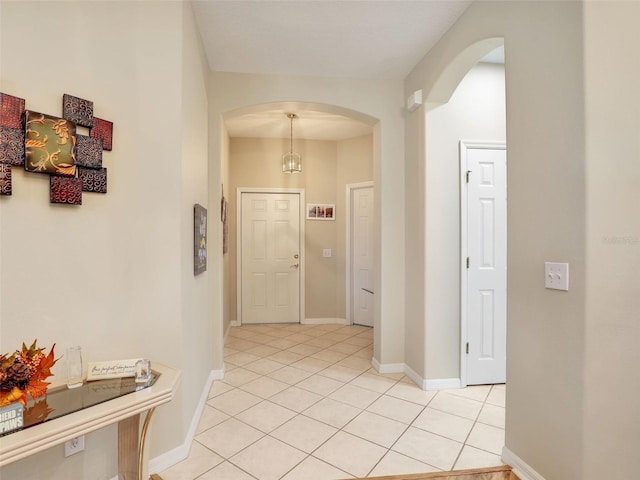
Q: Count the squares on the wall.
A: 9